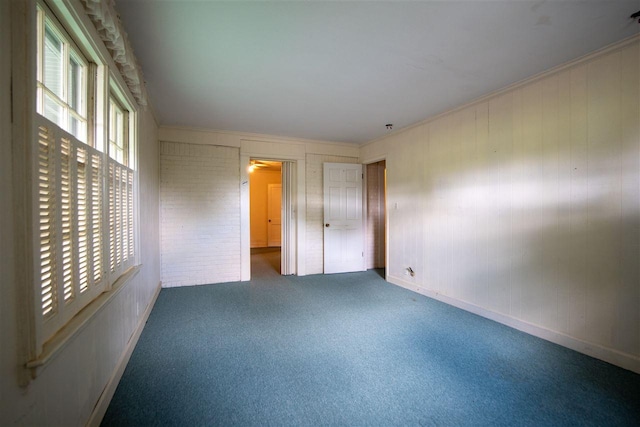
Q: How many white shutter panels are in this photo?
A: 8